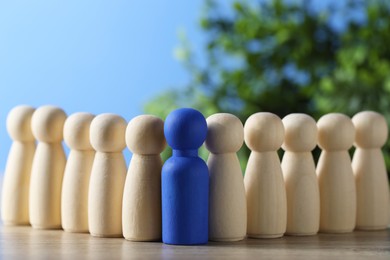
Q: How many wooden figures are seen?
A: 11